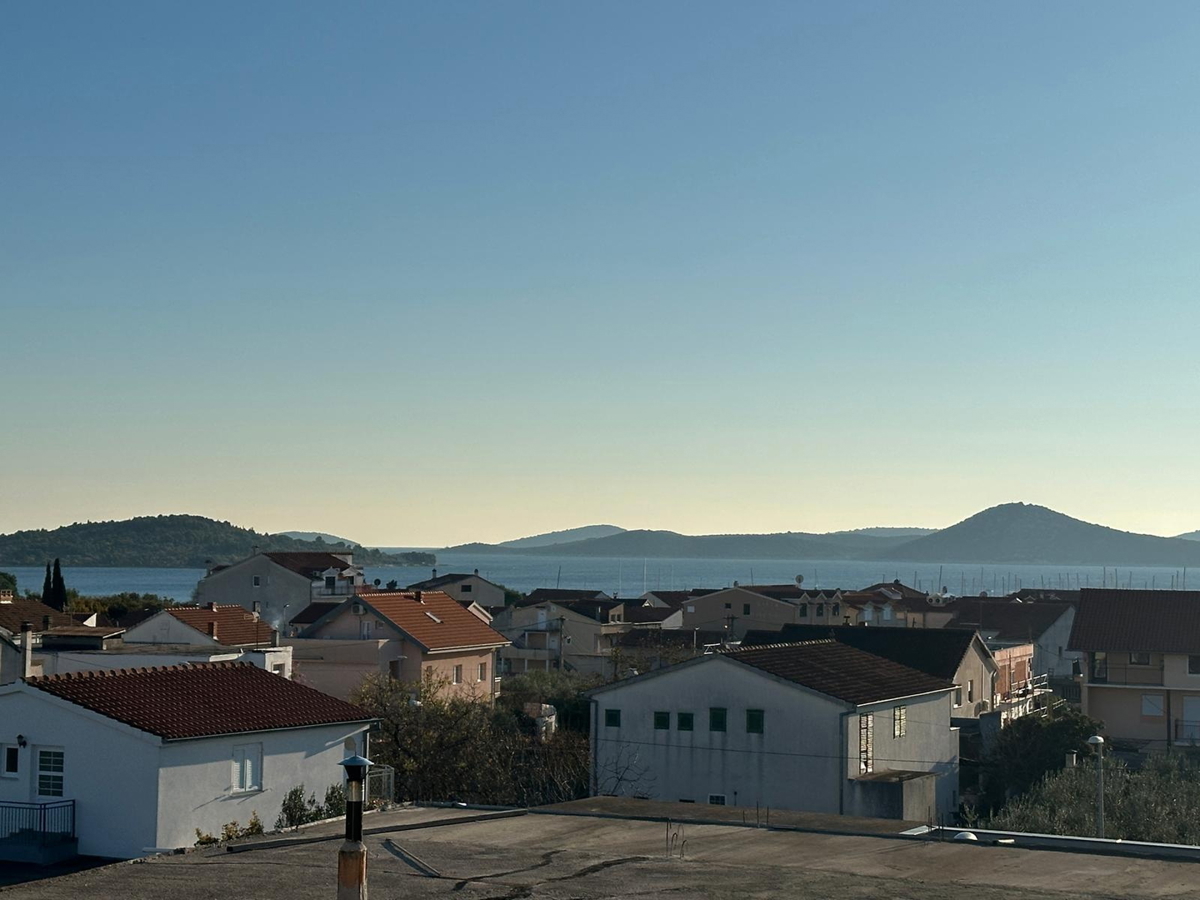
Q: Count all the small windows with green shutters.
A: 5